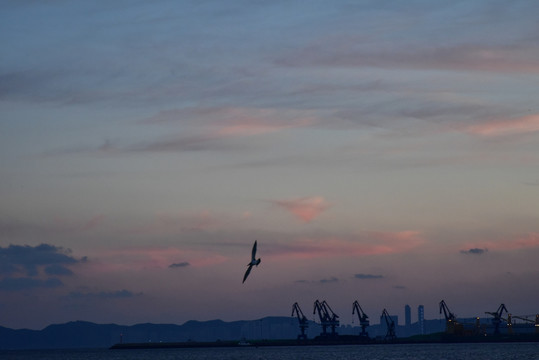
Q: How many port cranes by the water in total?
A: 7